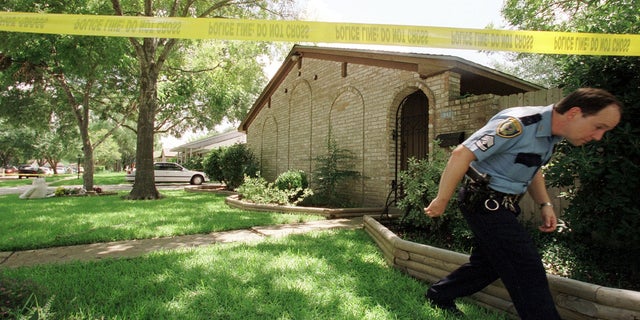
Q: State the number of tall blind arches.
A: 3